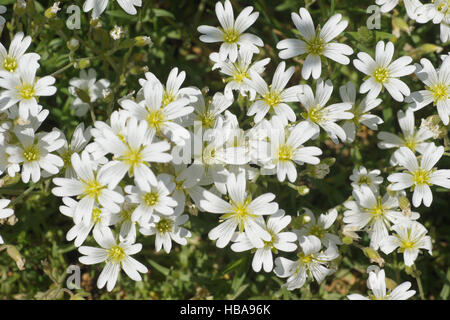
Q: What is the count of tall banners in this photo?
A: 0